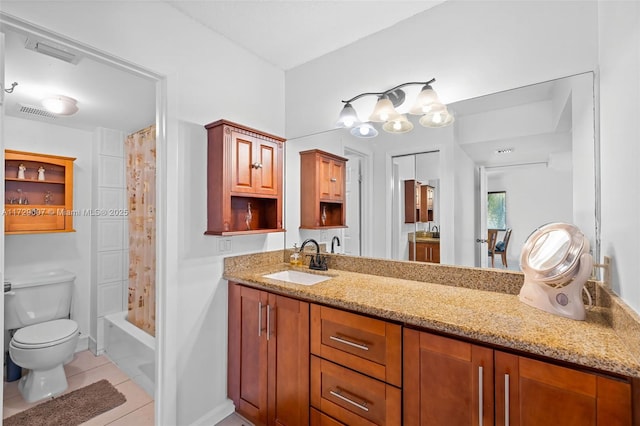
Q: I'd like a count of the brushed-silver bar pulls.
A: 6